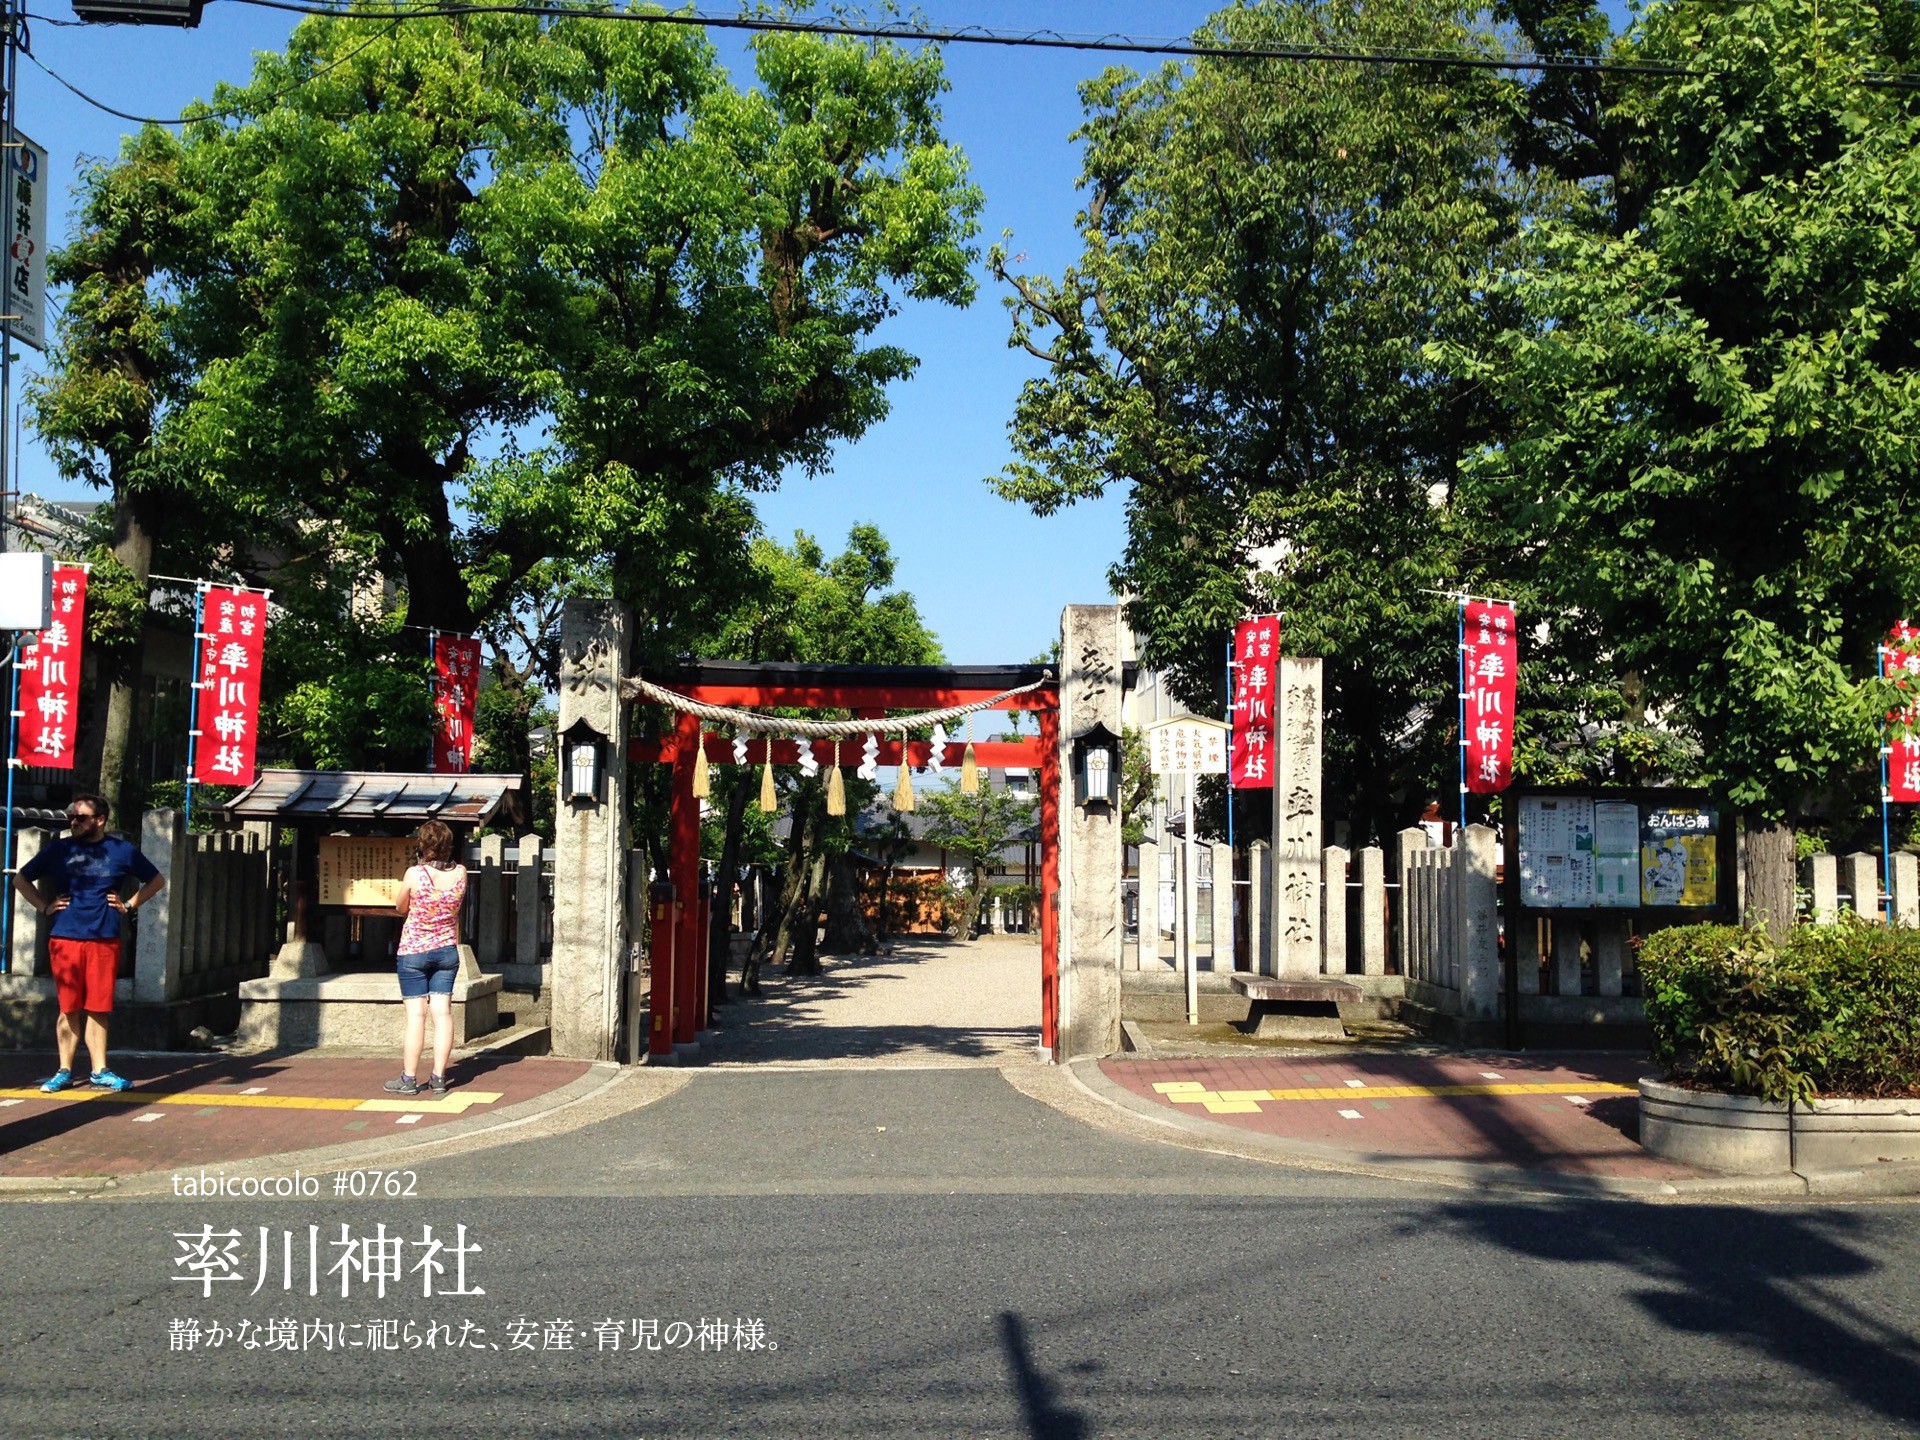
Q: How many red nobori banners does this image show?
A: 6